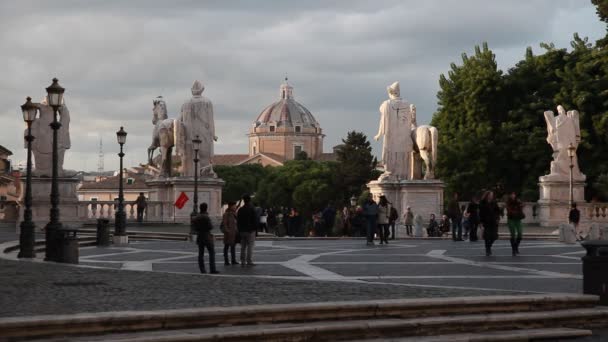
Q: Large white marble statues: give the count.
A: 4